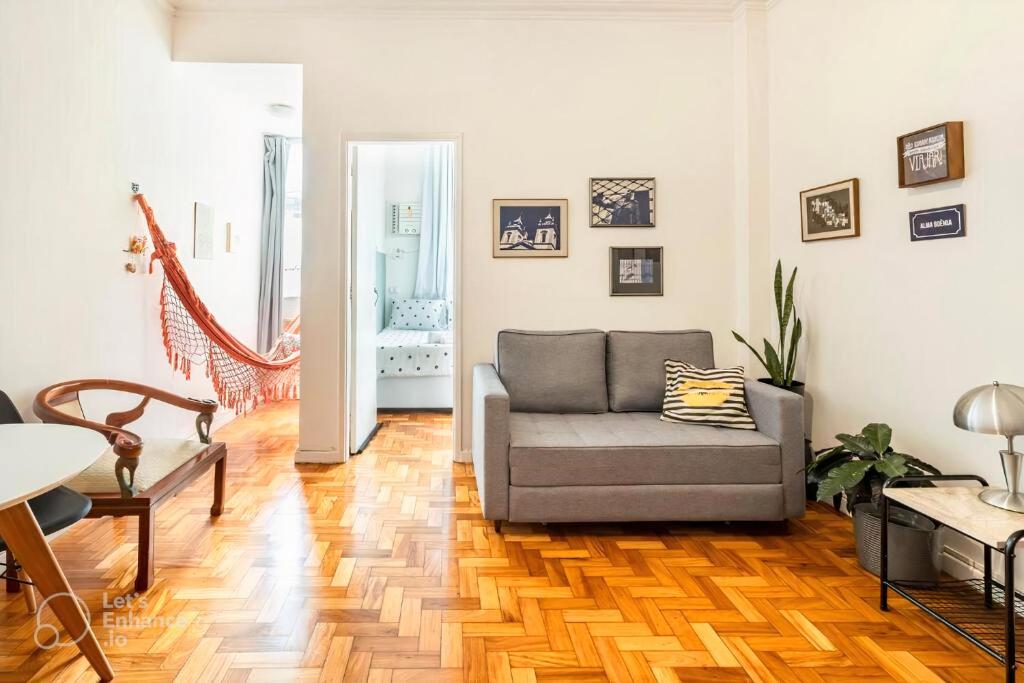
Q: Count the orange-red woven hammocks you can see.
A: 1